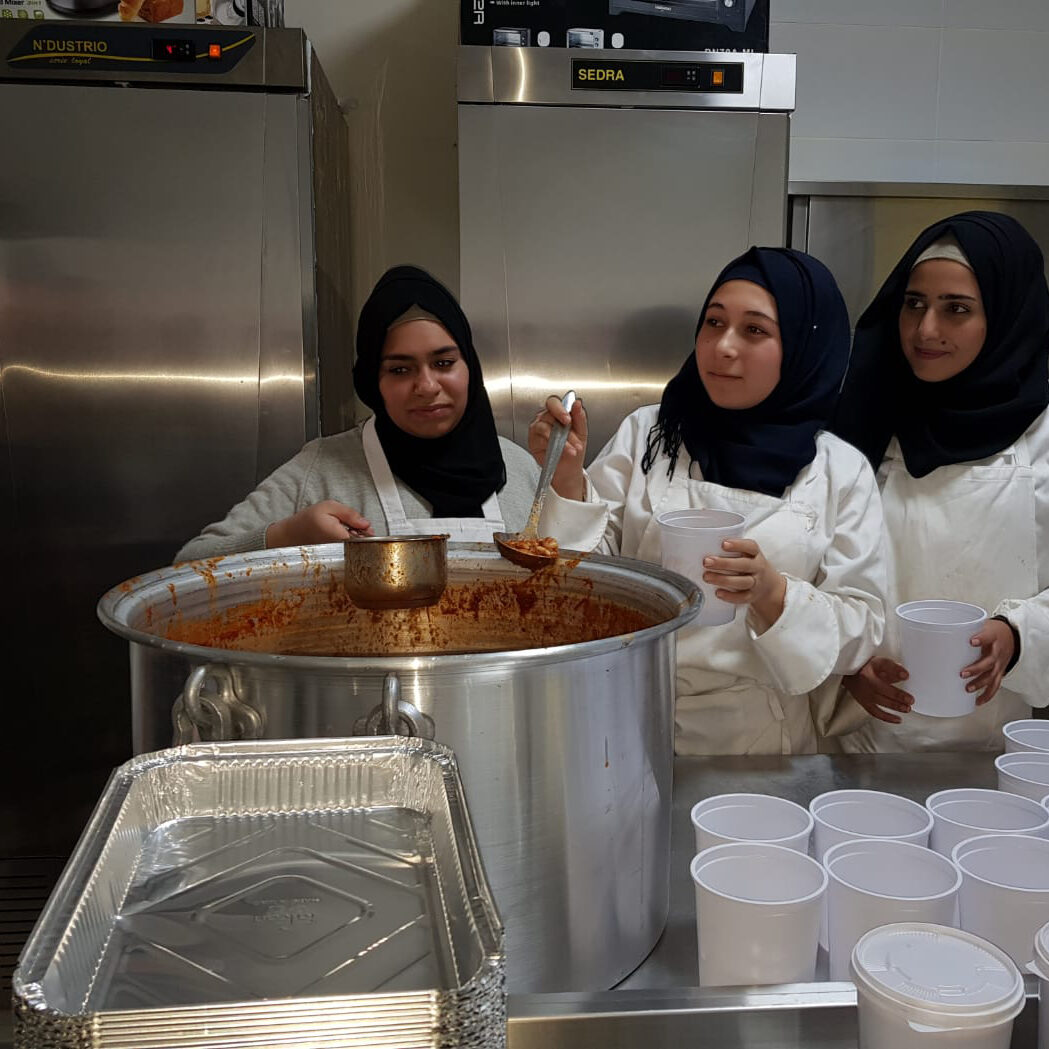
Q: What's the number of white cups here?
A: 13